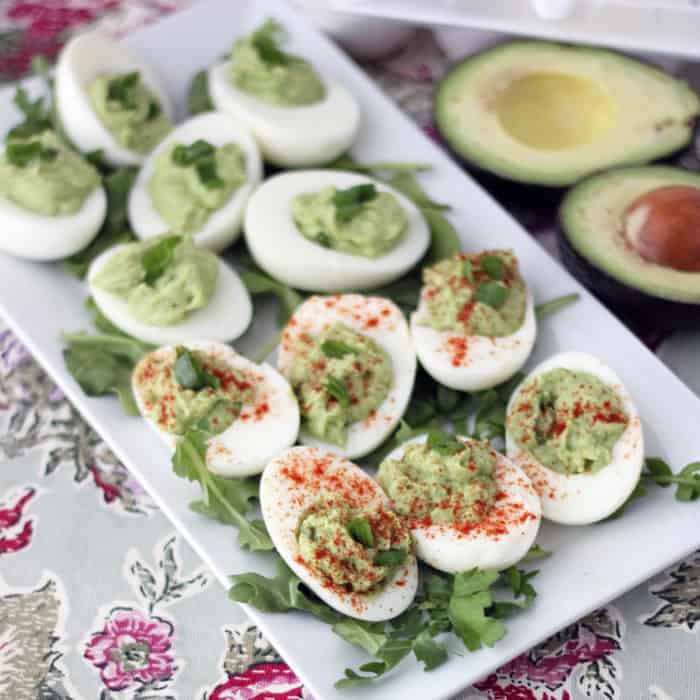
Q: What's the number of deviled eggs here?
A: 12